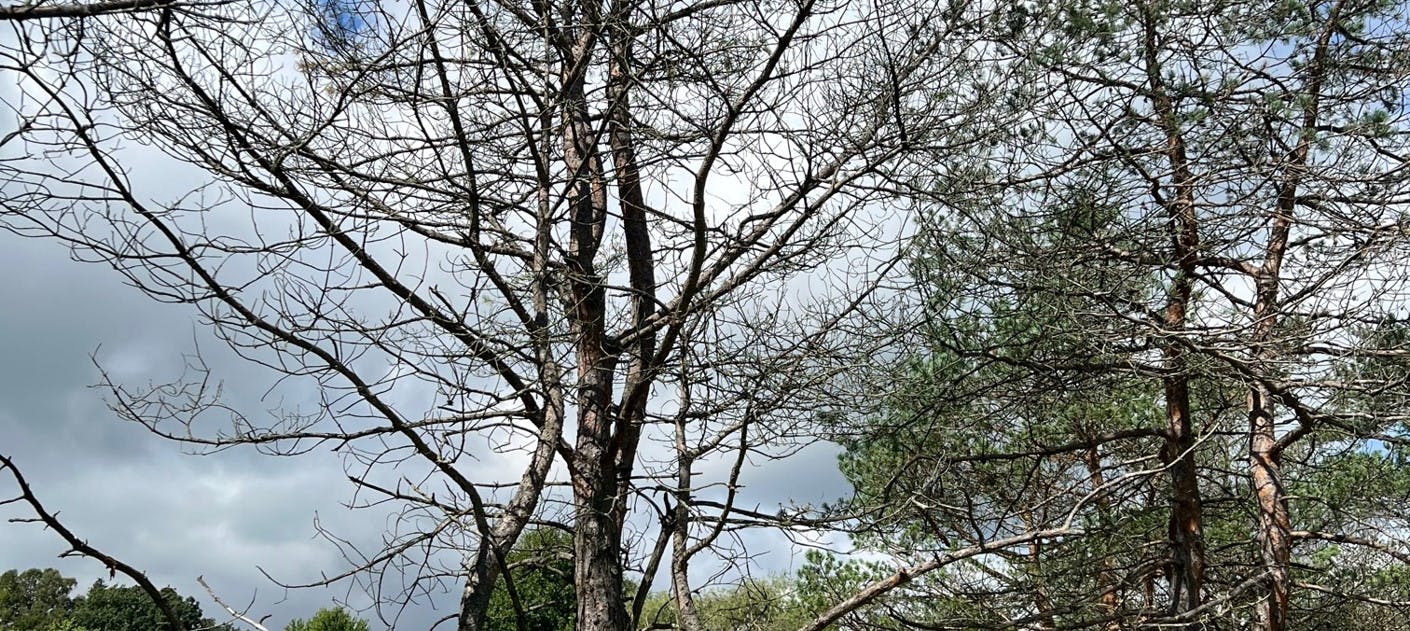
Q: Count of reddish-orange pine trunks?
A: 2